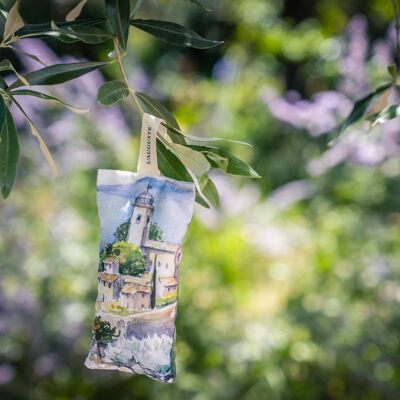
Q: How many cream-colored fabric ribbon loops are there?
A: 1